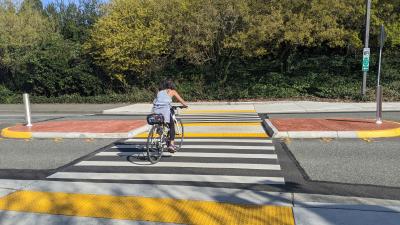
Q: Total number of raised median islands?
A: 2